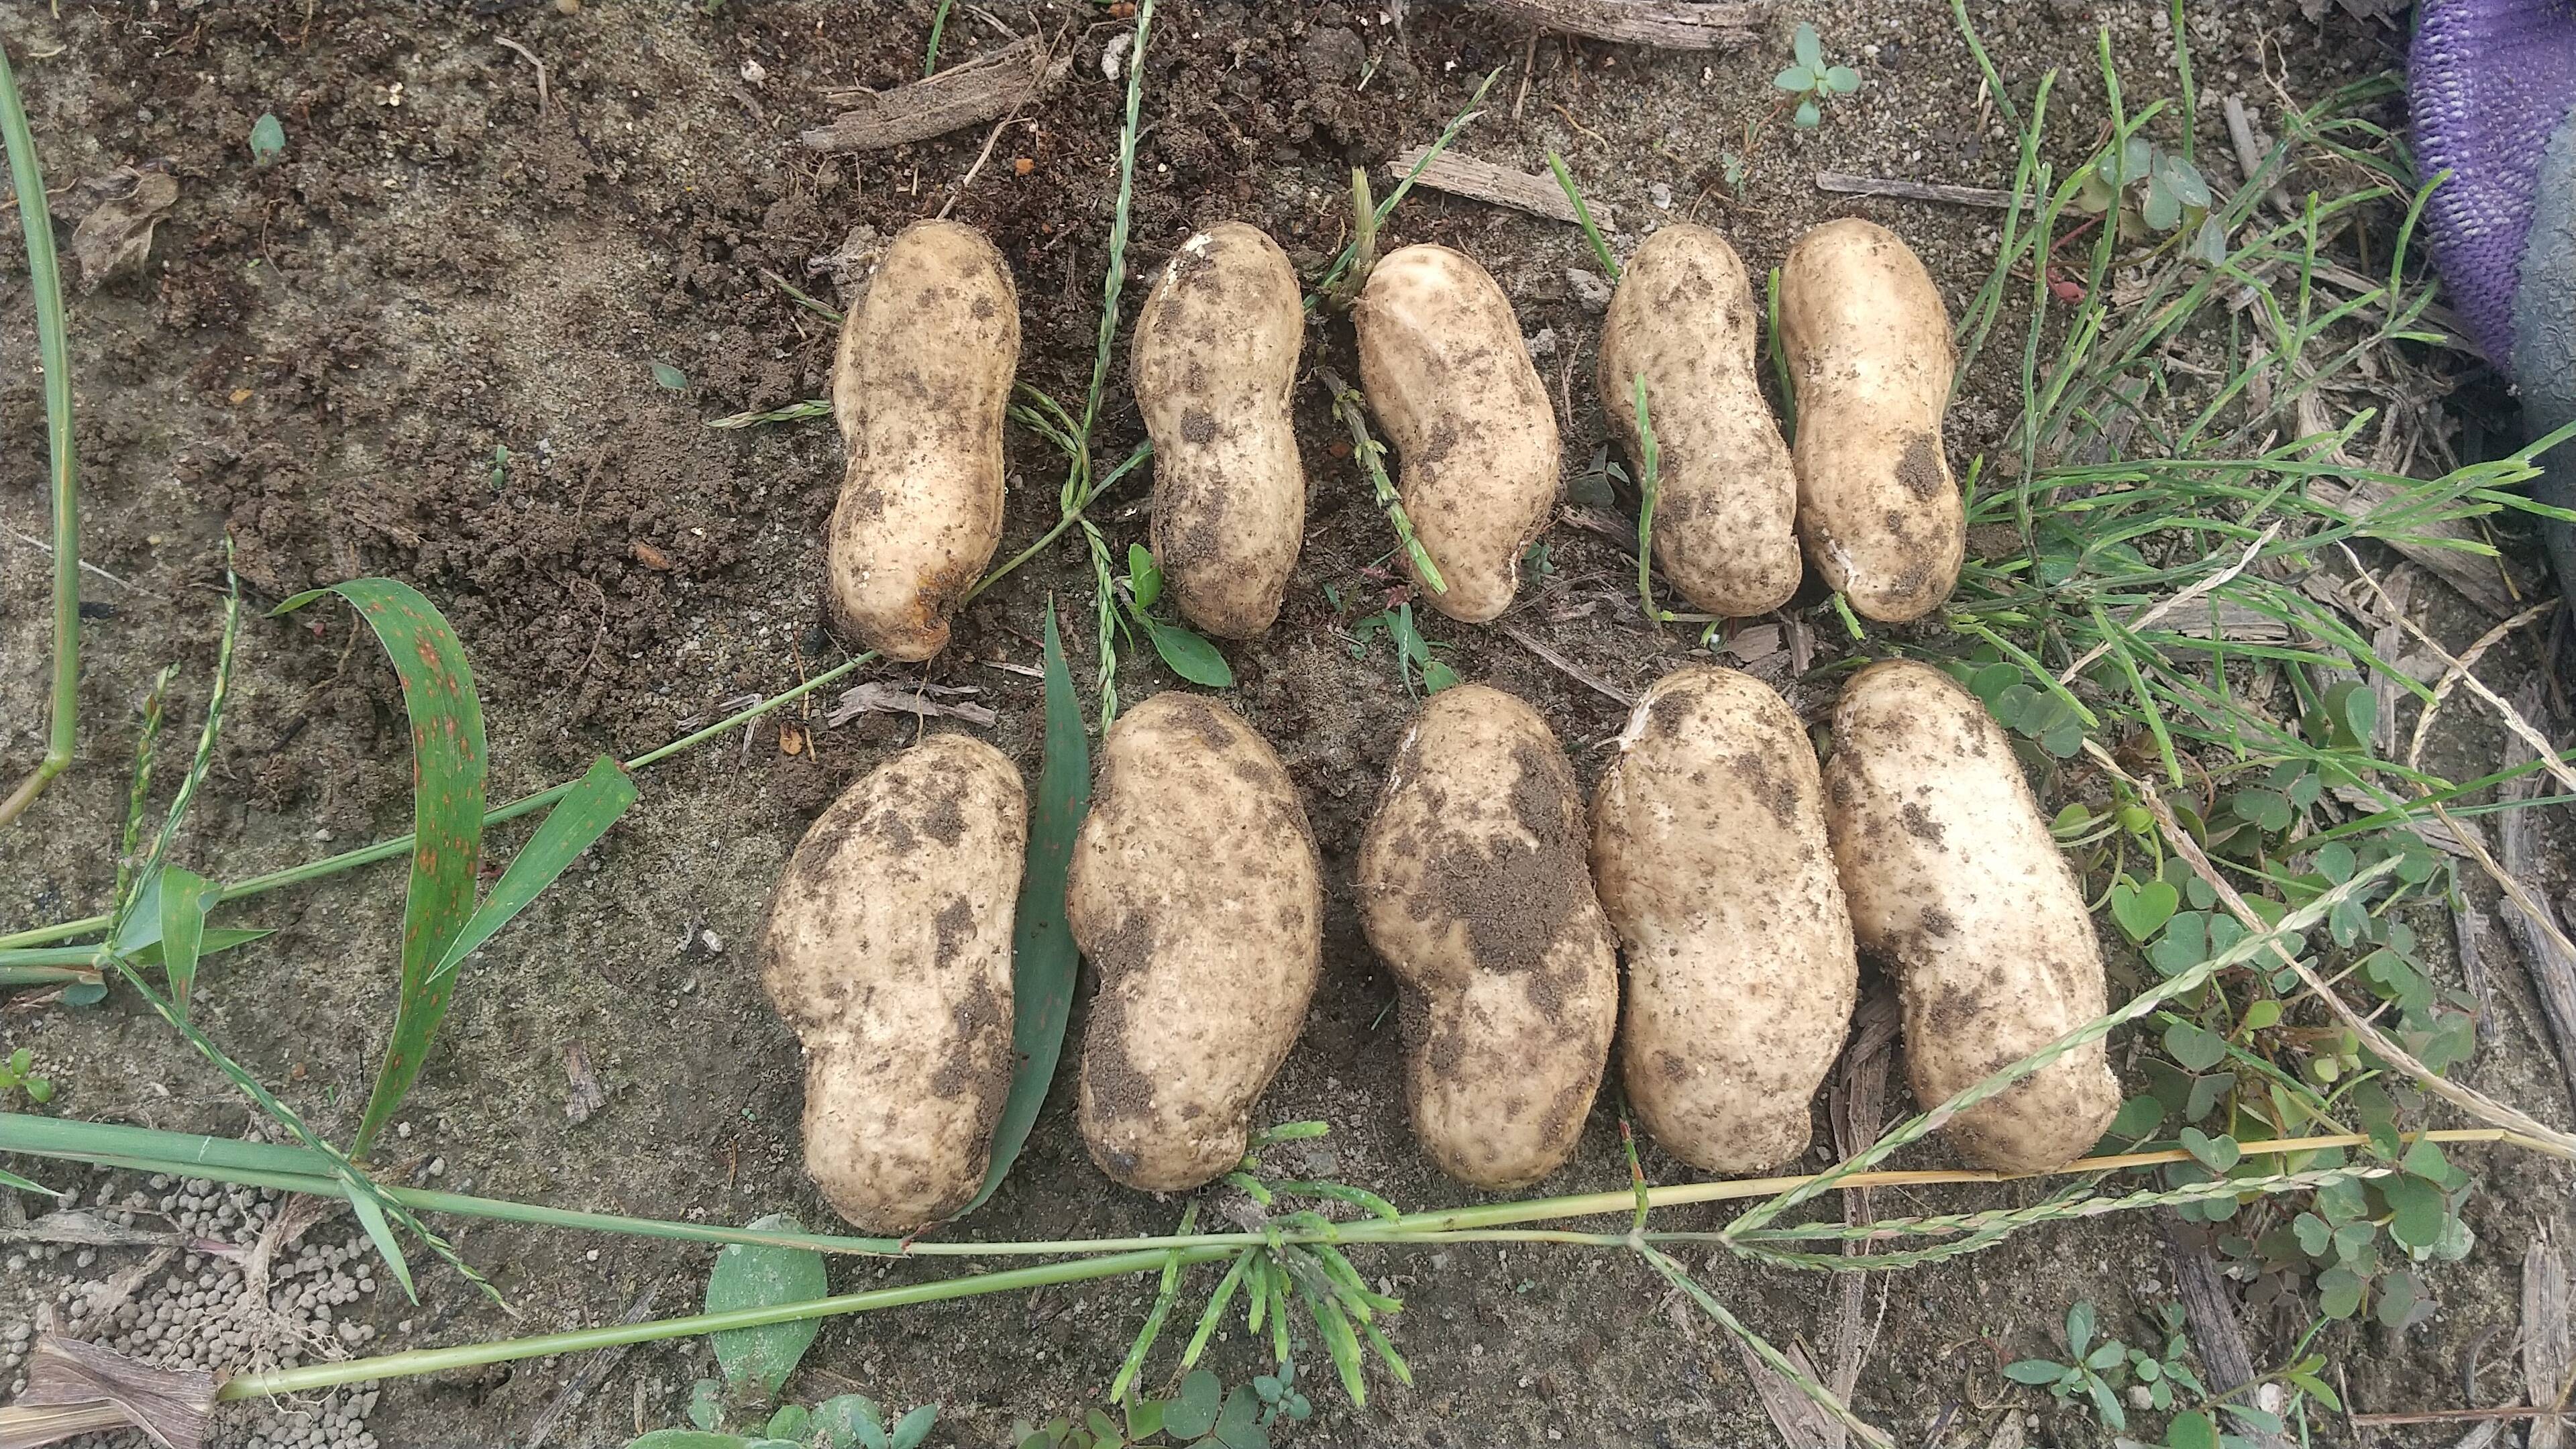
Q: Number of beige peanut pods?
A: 10